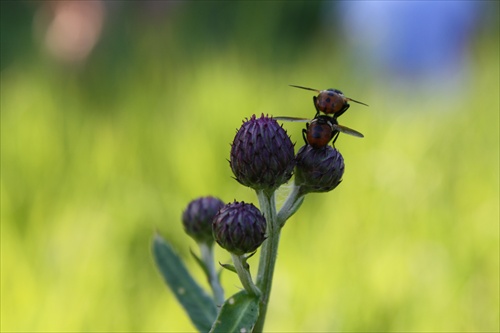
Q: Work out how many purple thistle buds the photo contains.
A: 4